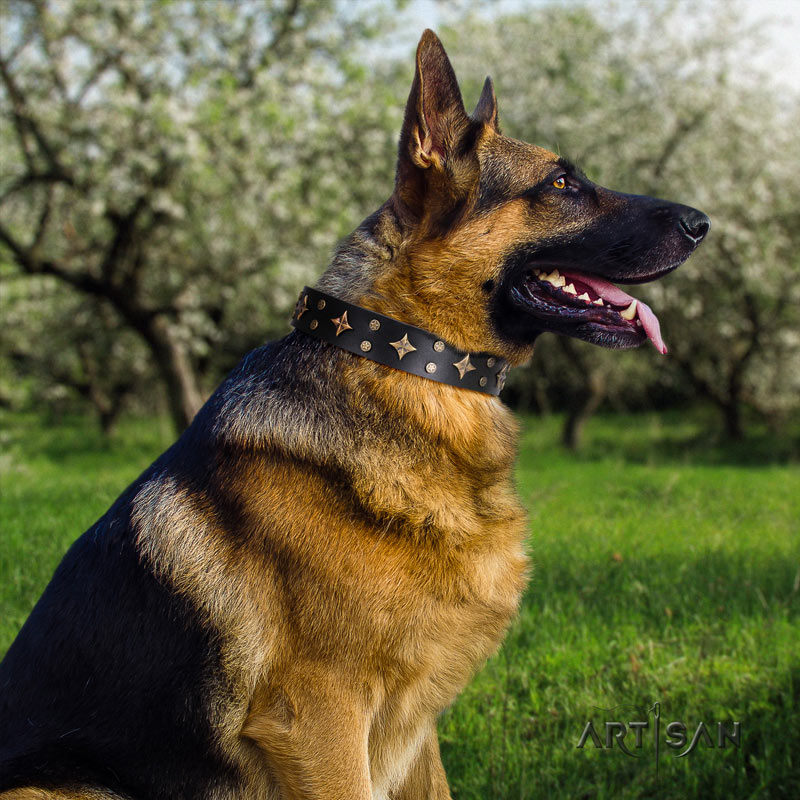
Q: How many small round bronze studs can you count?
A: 8